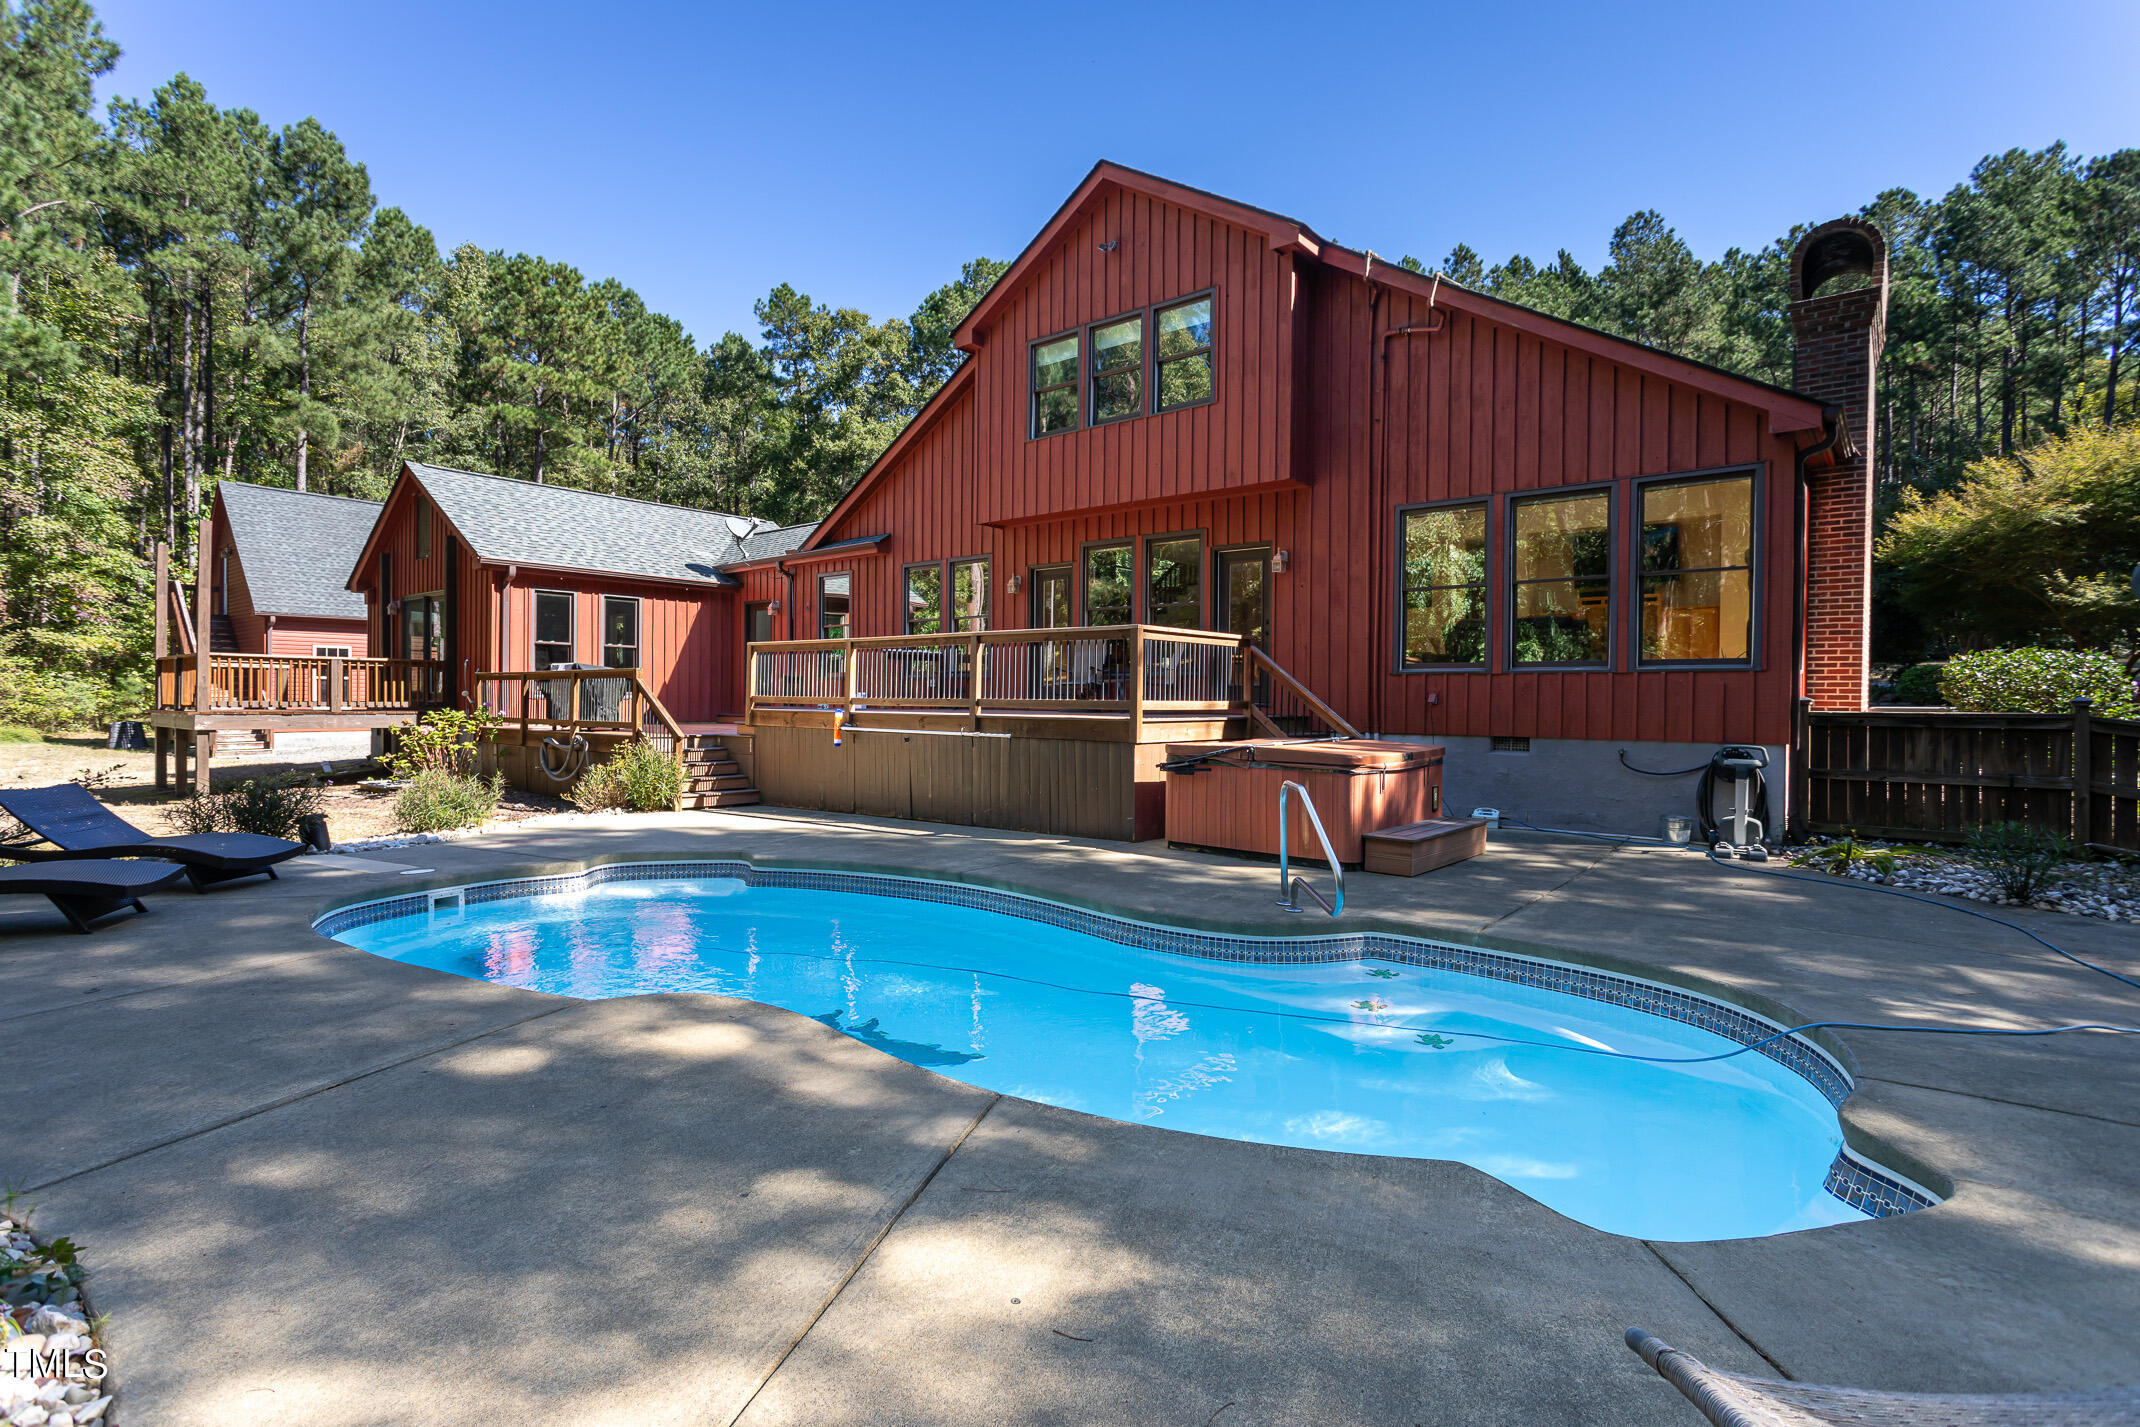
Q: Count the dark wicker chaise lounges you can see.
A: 2